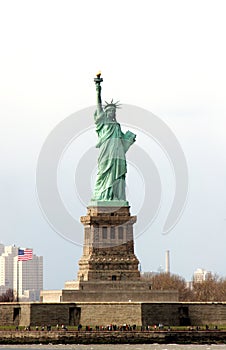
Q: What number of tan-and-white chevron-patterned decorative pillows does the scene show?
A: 0